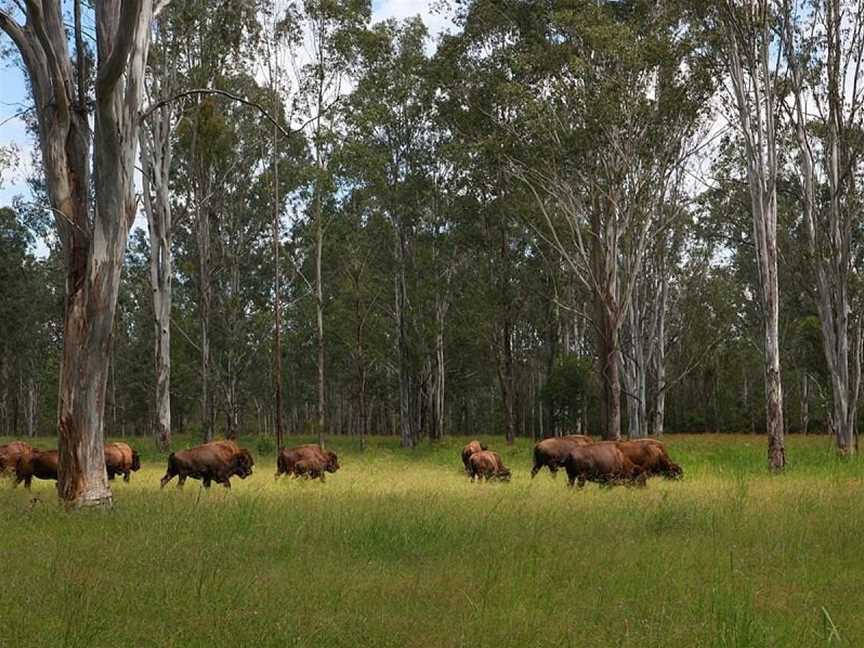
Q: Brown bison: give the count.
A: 11